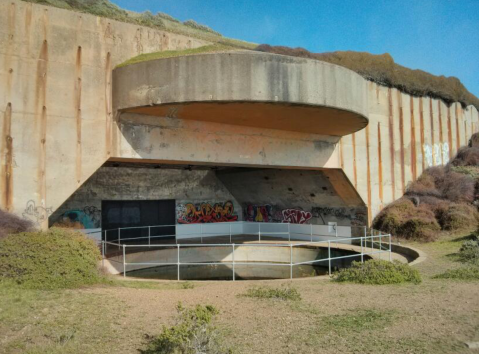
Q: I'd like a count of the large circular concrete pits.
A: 1